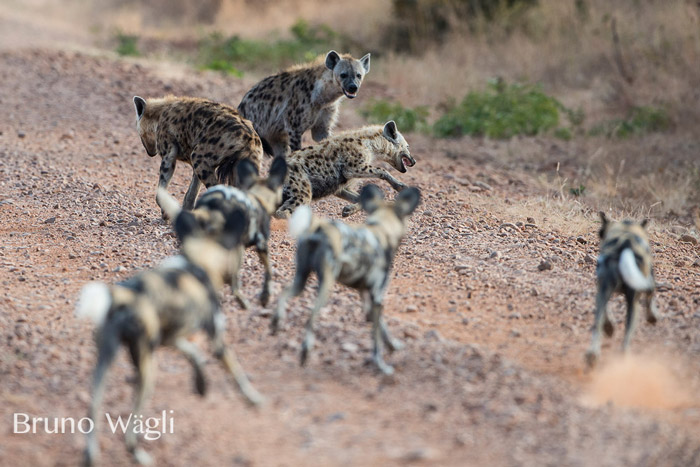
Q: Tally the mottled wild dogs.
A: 4